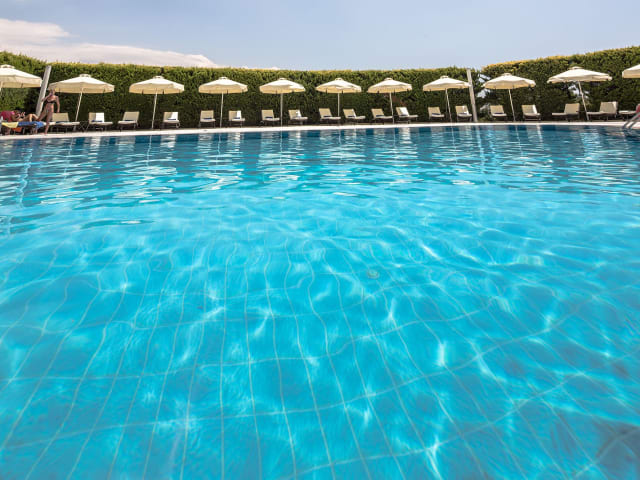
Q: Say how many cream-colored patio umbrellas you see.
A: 11